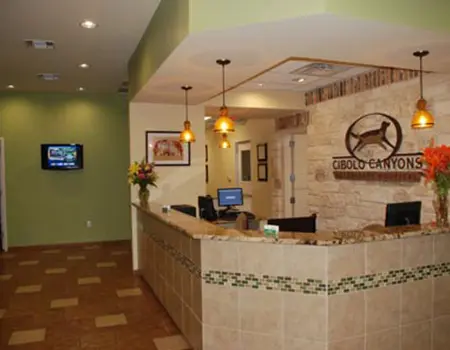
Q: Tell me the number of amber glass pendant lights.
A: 4